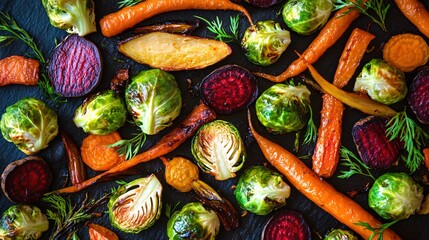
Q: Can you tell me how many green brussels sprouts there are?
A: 15